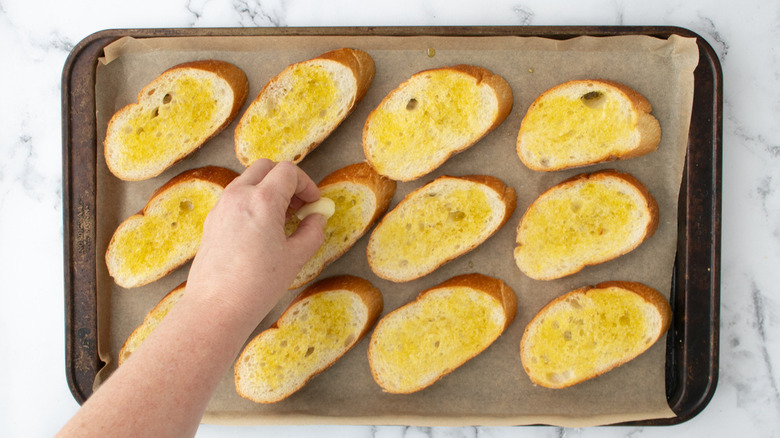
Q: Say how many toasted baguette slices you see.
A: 12